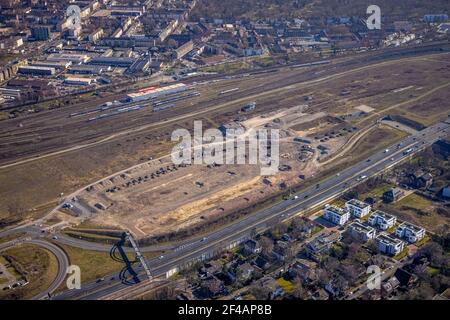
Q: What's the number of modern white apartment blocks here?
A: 6